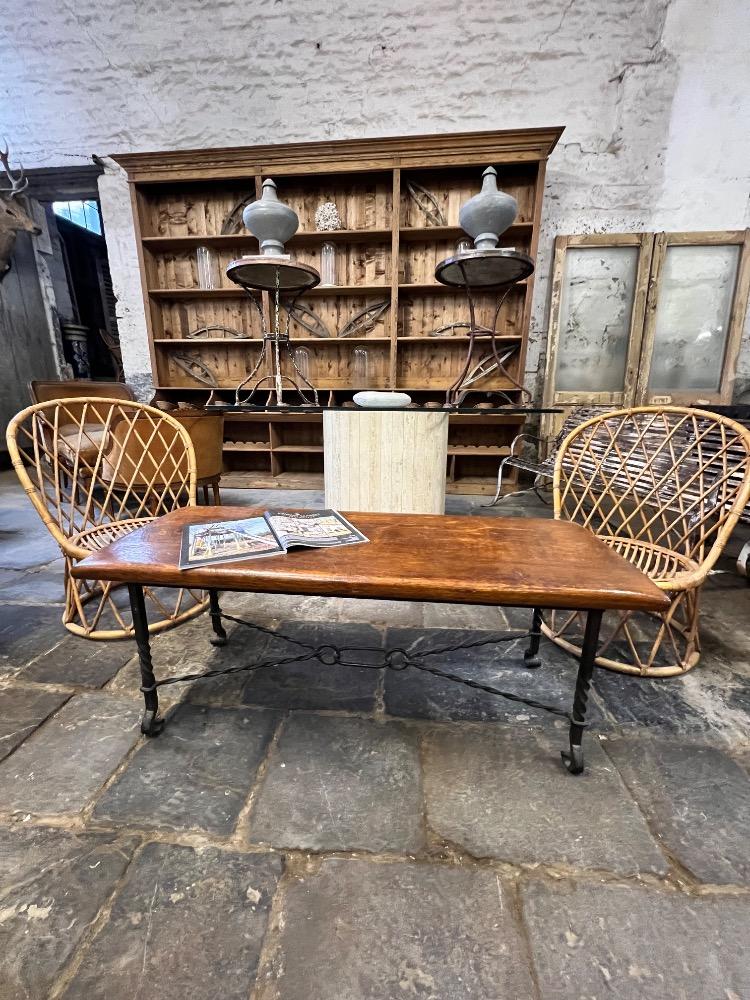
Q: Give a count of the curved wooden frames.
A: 8